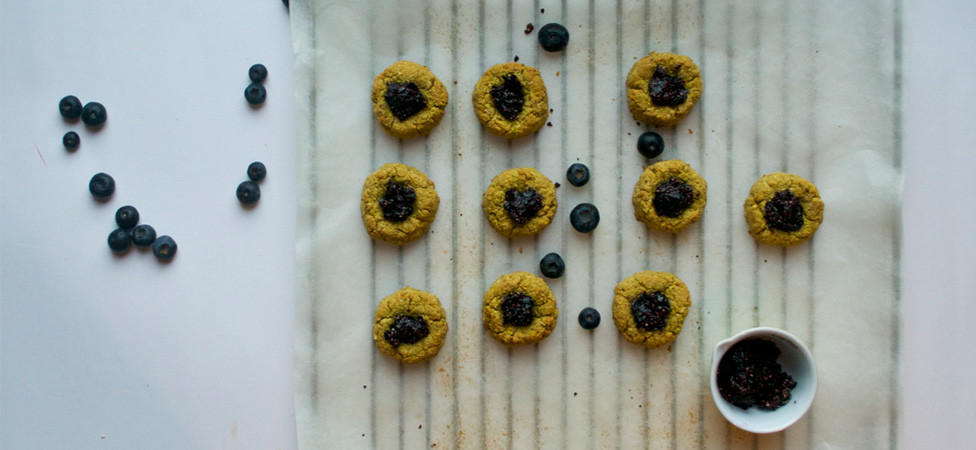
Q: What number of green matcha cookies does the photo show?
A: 10